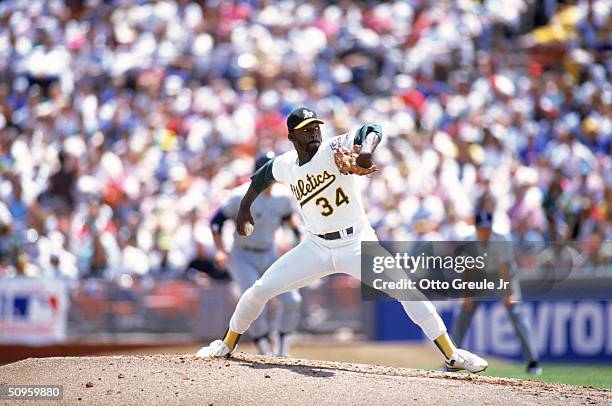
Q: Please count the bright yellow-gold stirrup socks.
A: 2